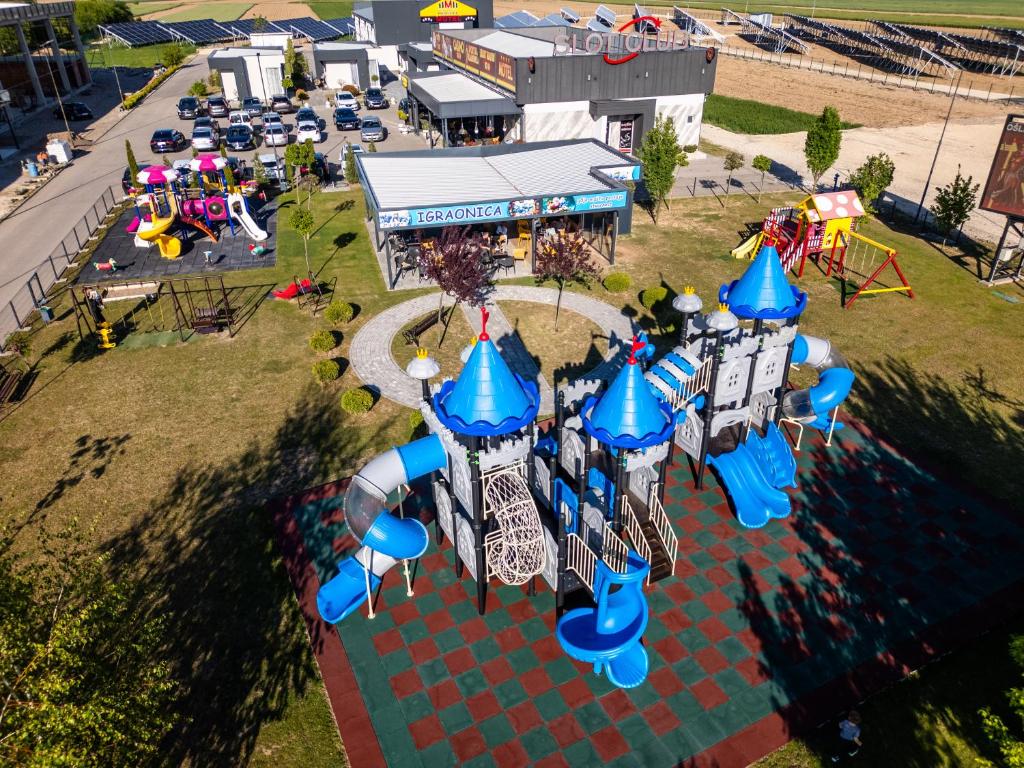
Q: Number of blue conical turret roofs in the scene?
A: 3